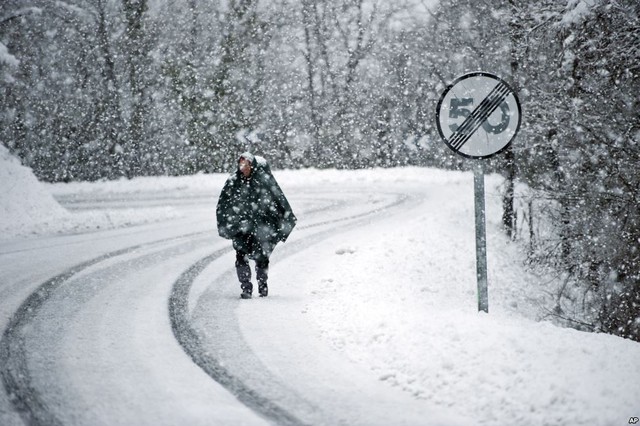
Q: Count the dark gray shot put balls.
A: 0